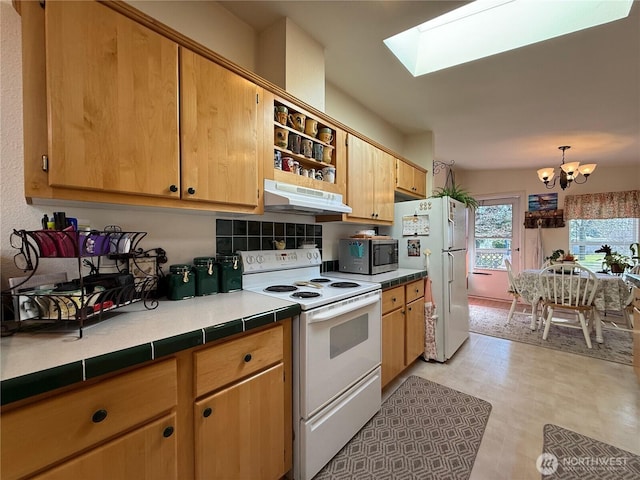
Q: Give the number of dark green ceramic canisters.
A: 3